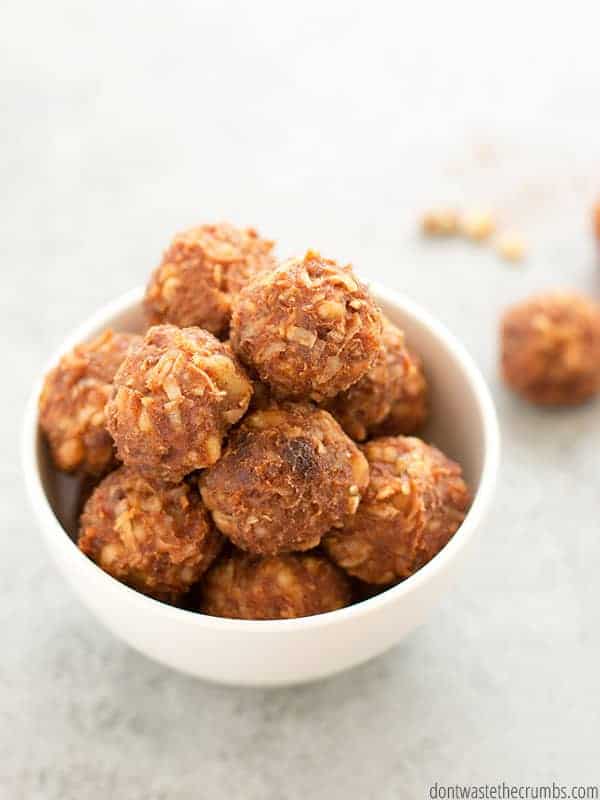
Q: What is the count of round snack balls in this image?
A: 12